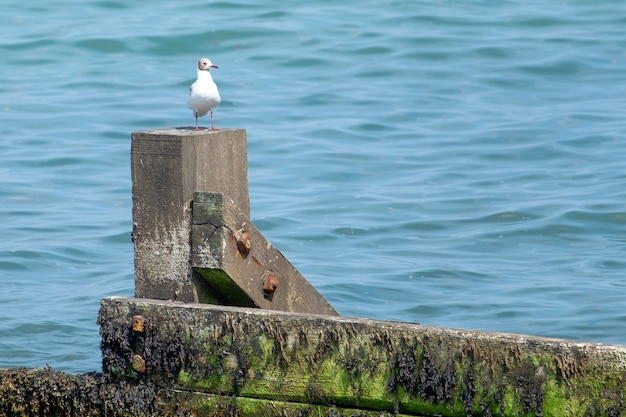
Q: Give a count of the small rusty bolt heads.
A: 4